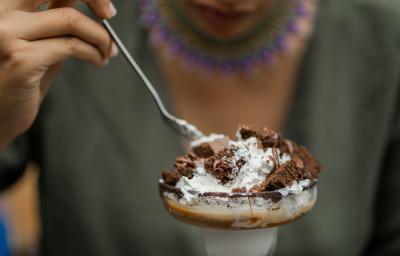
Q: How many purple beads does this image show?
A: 12